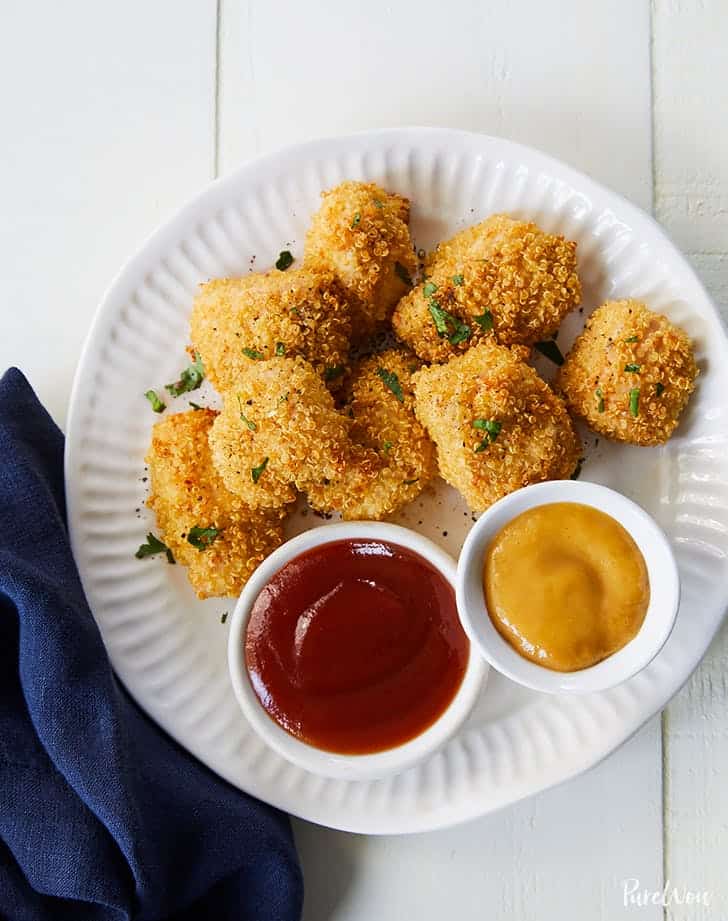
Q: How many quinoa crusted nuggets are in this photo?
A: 8